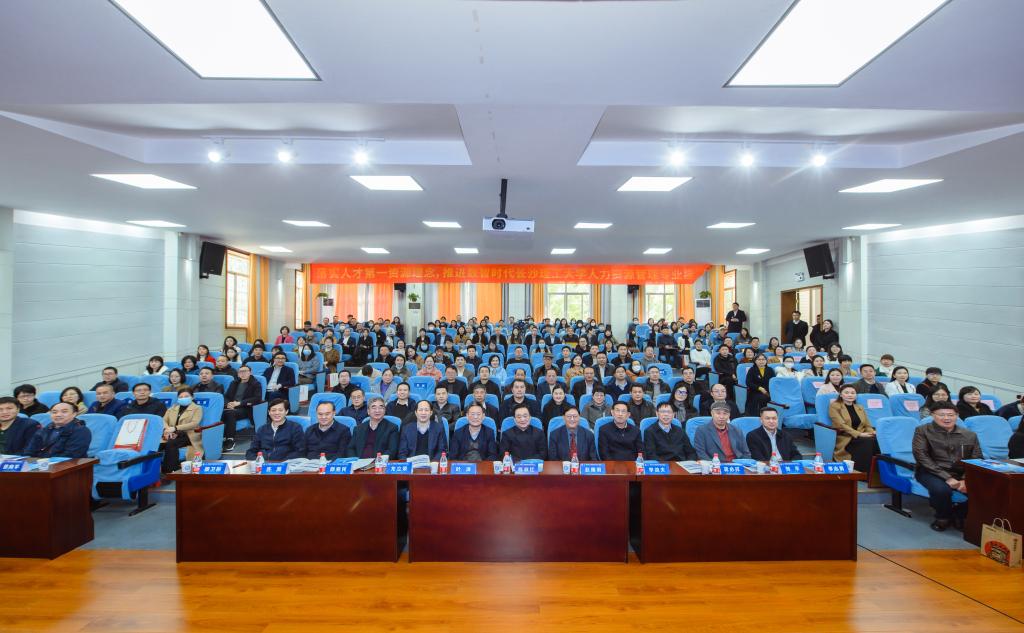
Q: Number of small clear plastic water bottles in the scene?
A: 11